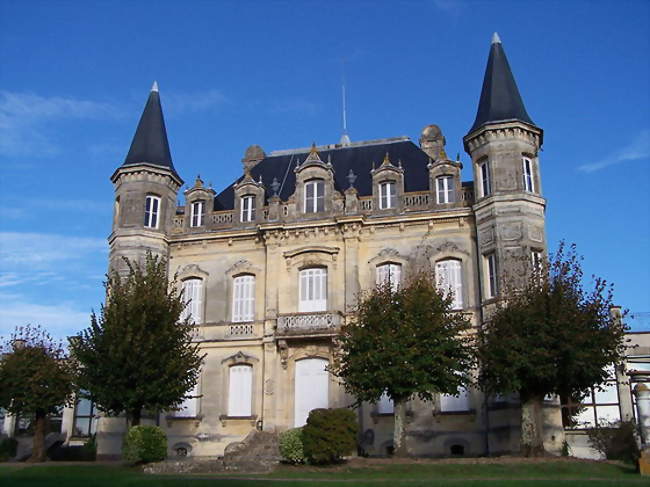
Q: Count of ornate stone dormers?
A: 5